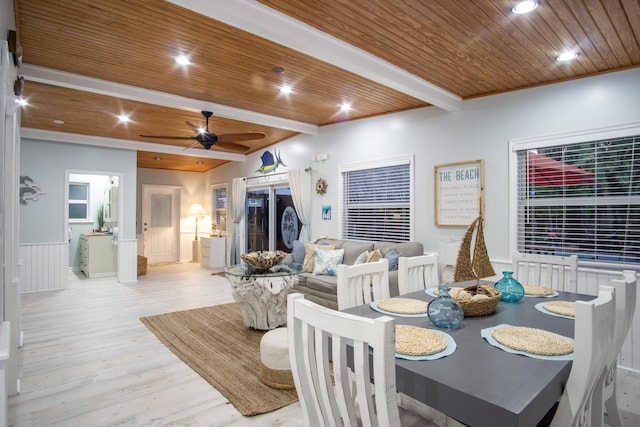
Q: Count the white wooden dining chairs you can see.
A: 6